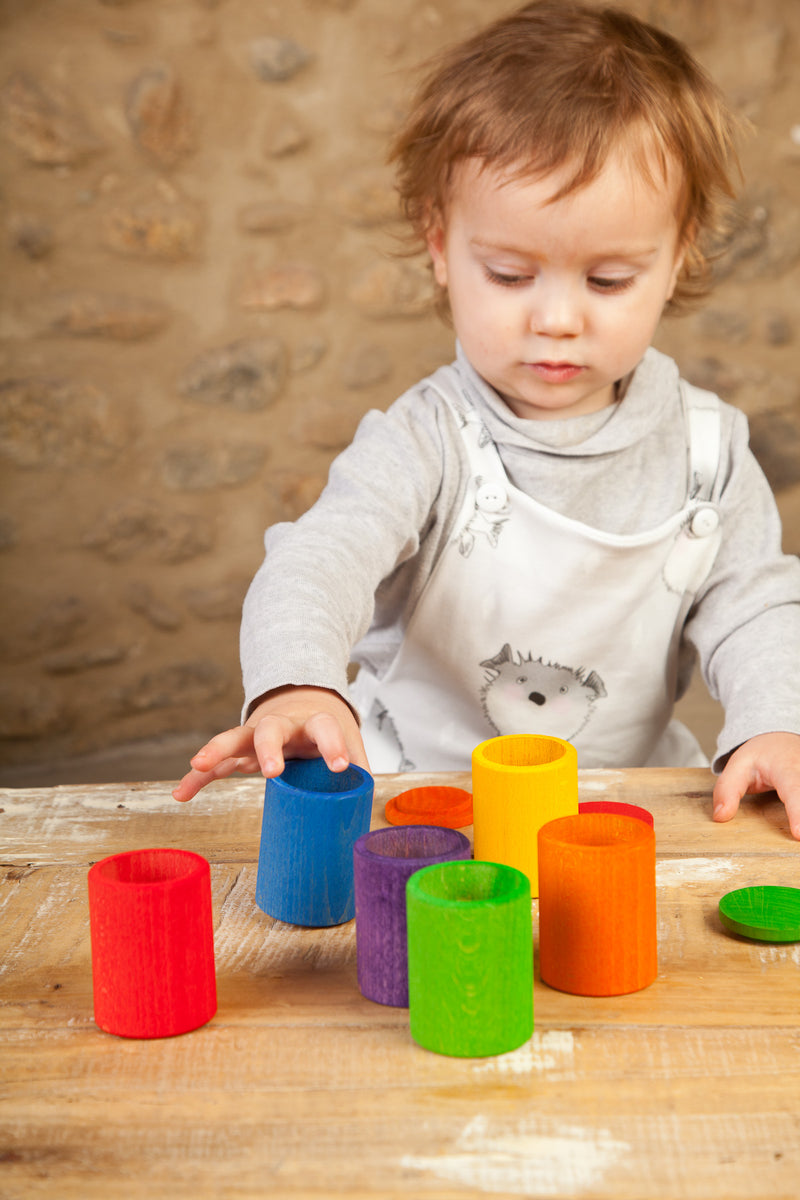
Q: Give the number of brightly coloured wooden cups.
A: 6